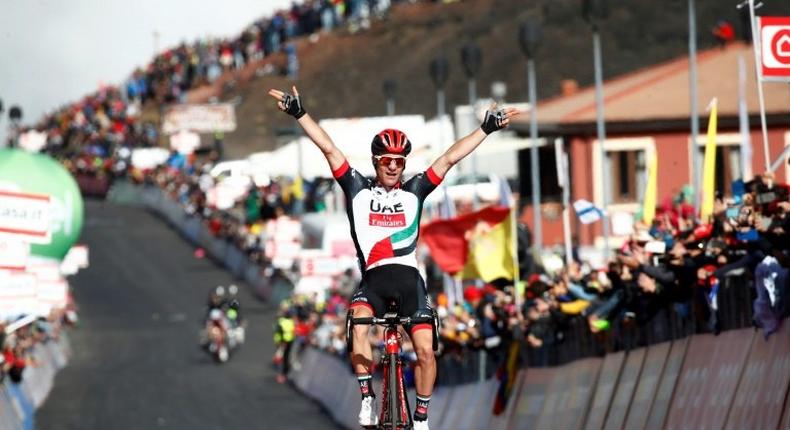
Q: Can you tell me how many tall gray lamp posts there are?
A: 6